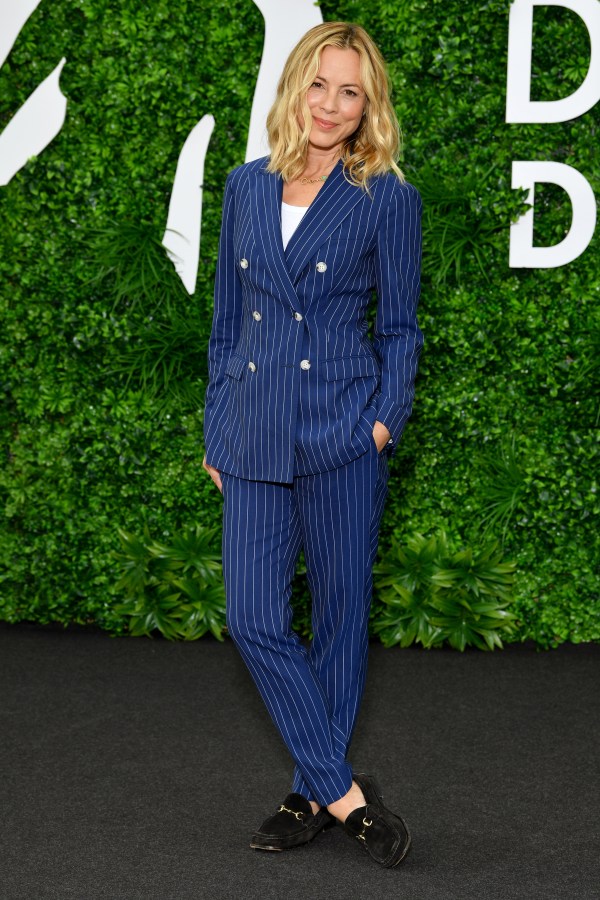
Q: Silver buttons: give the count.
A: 6